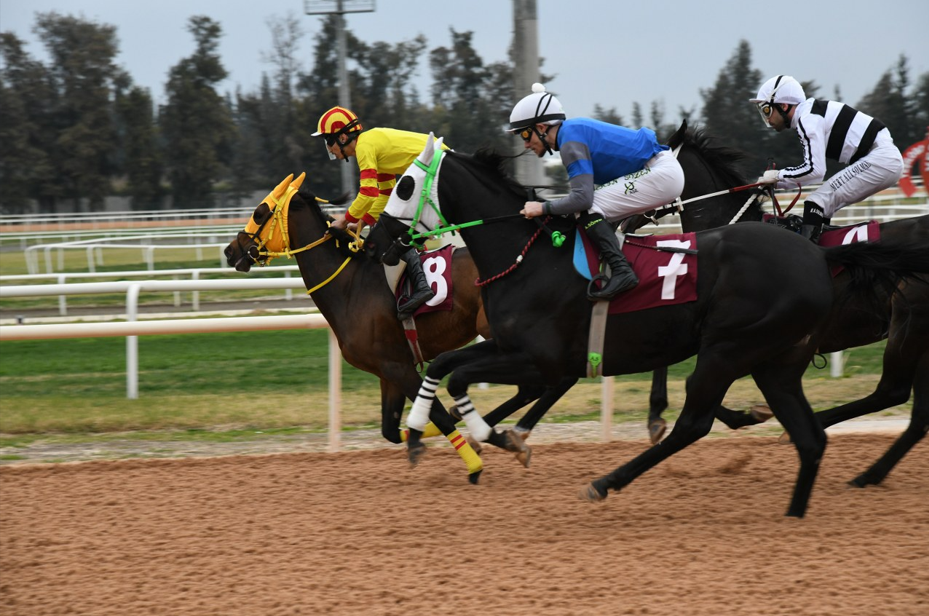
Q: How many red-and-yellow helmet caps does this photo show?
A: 1